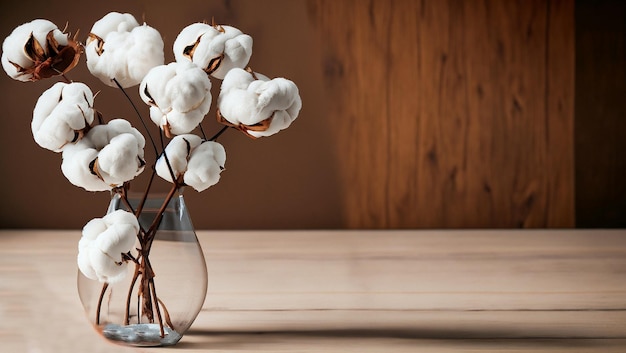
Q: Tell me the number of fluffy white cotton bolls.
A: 9